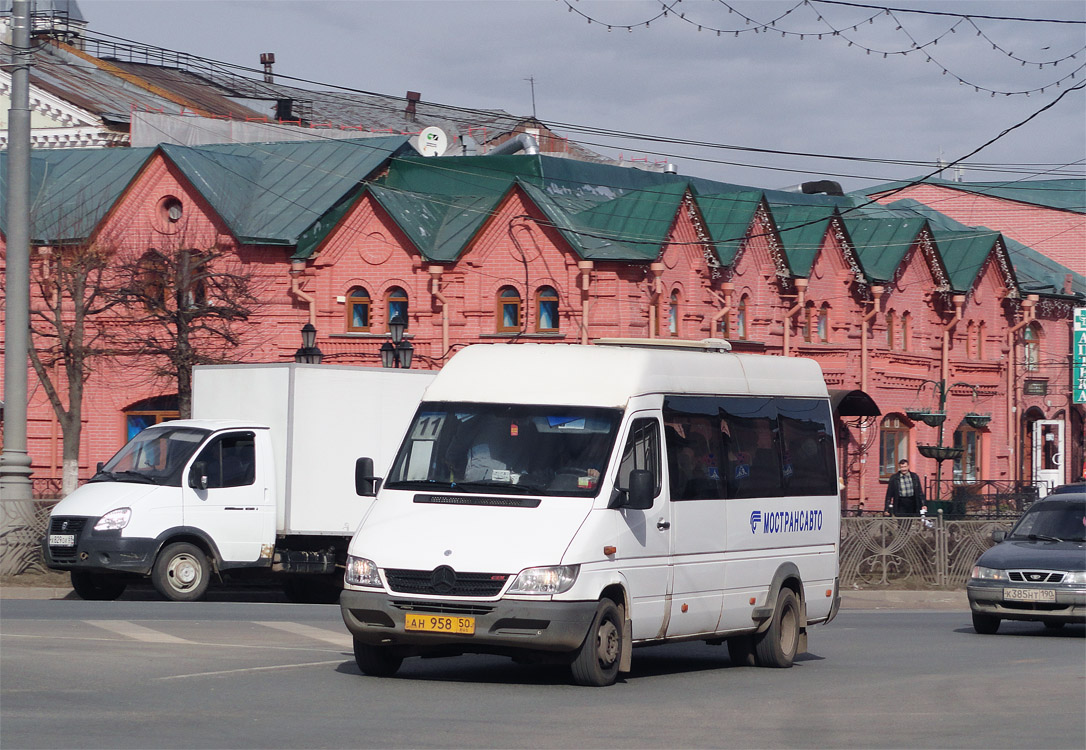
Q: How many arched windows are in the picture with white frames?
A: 0